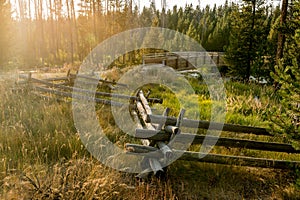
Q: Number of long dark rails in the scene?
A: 3